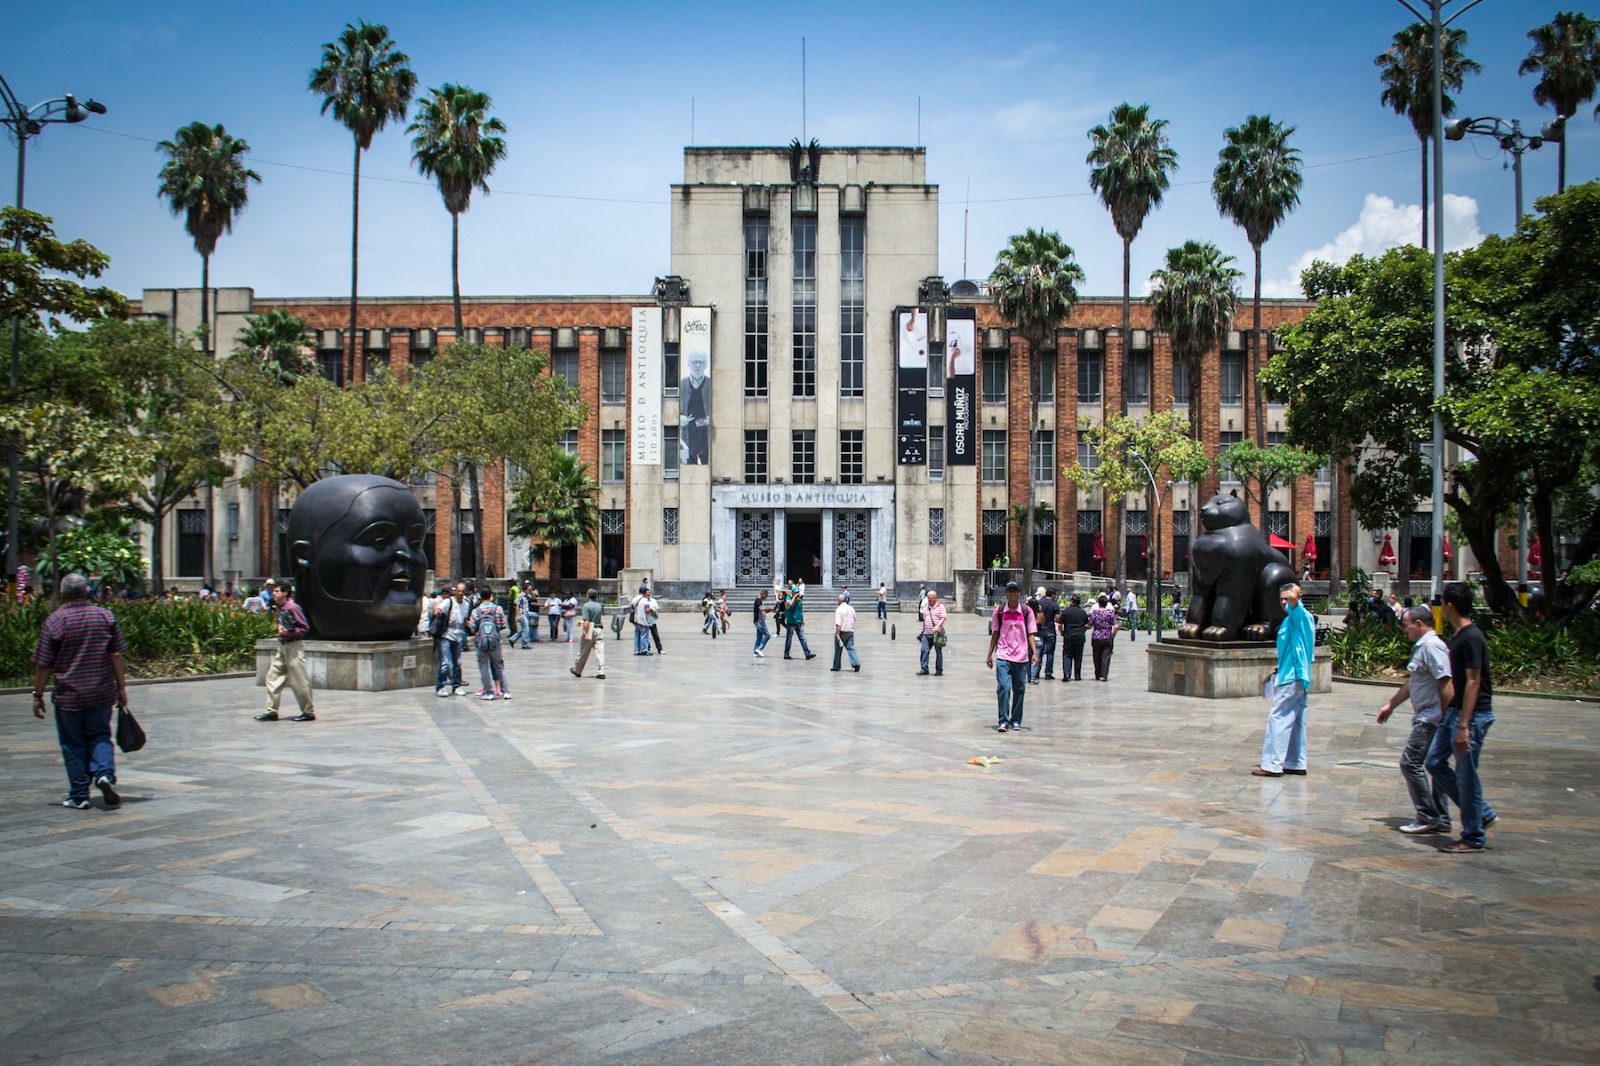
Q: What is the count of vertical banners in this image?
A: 4